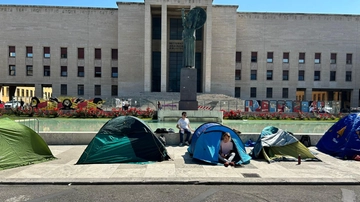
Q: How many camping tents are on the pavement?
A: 5